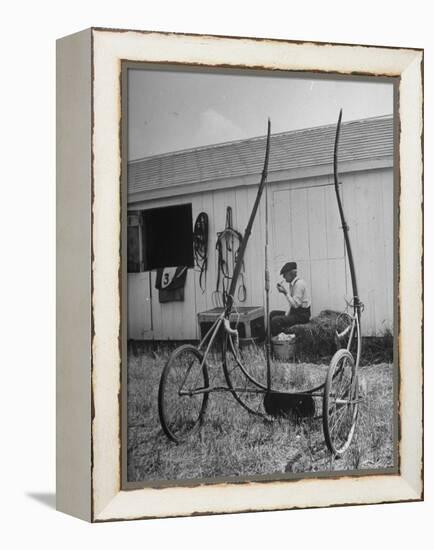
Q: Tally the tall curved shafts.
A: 2